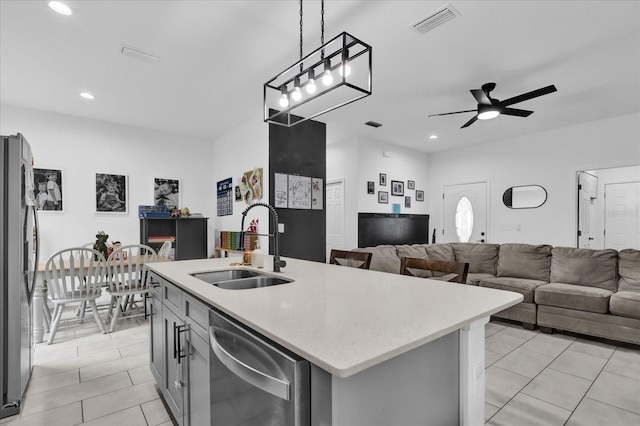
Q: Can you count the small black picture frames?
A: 7